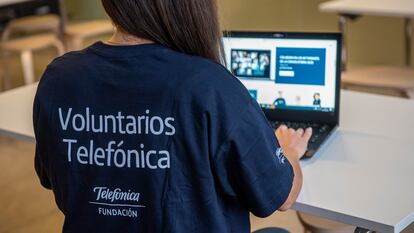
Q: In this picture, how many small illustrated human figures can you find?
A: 2